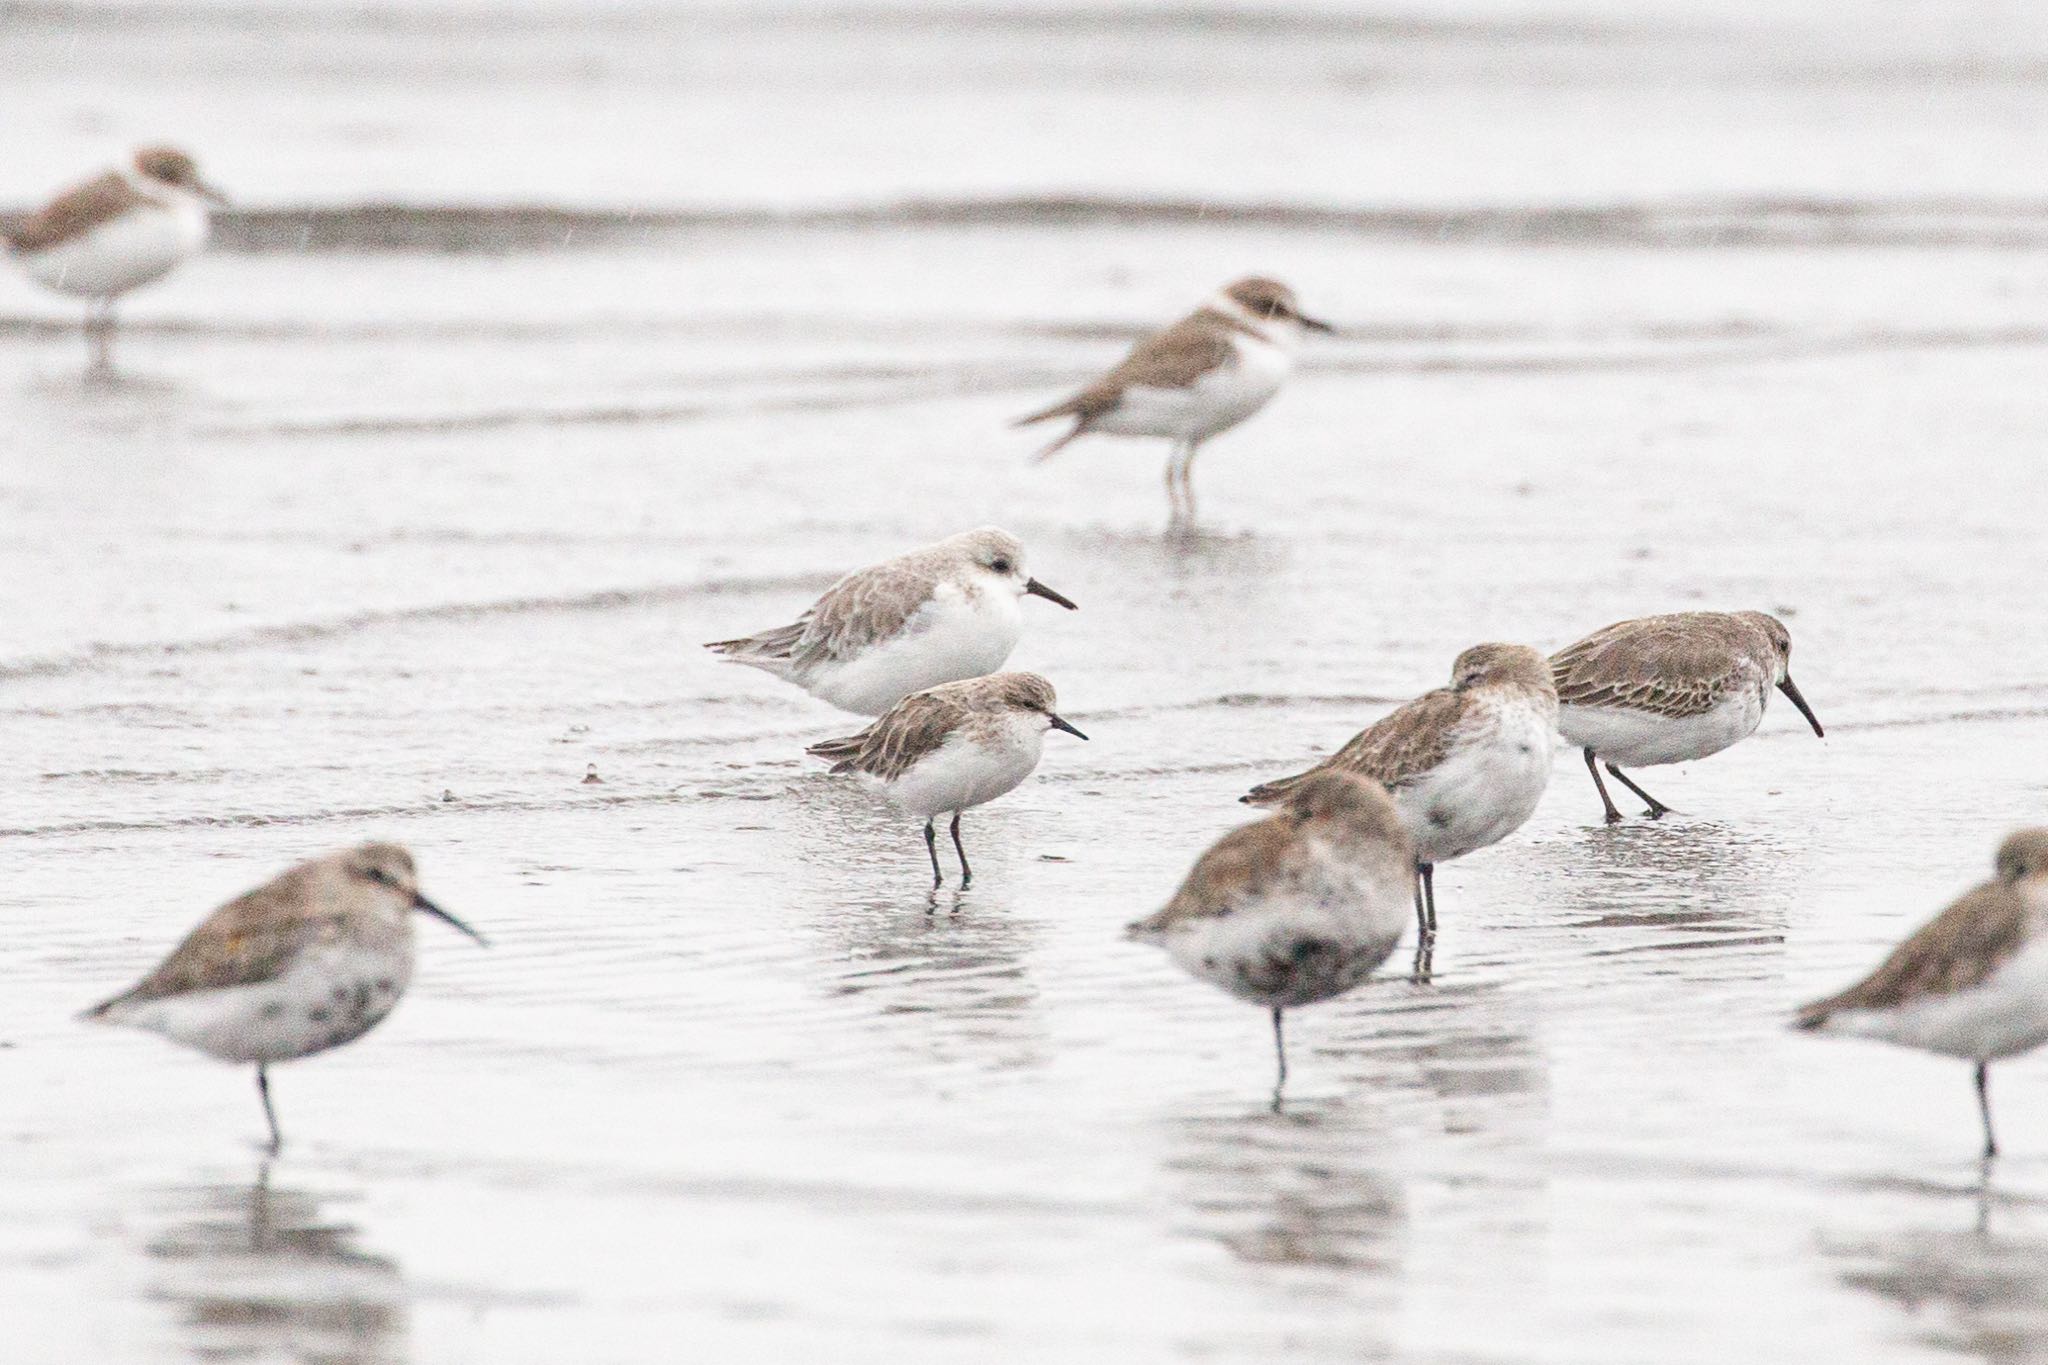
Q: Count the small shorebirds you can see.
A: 9